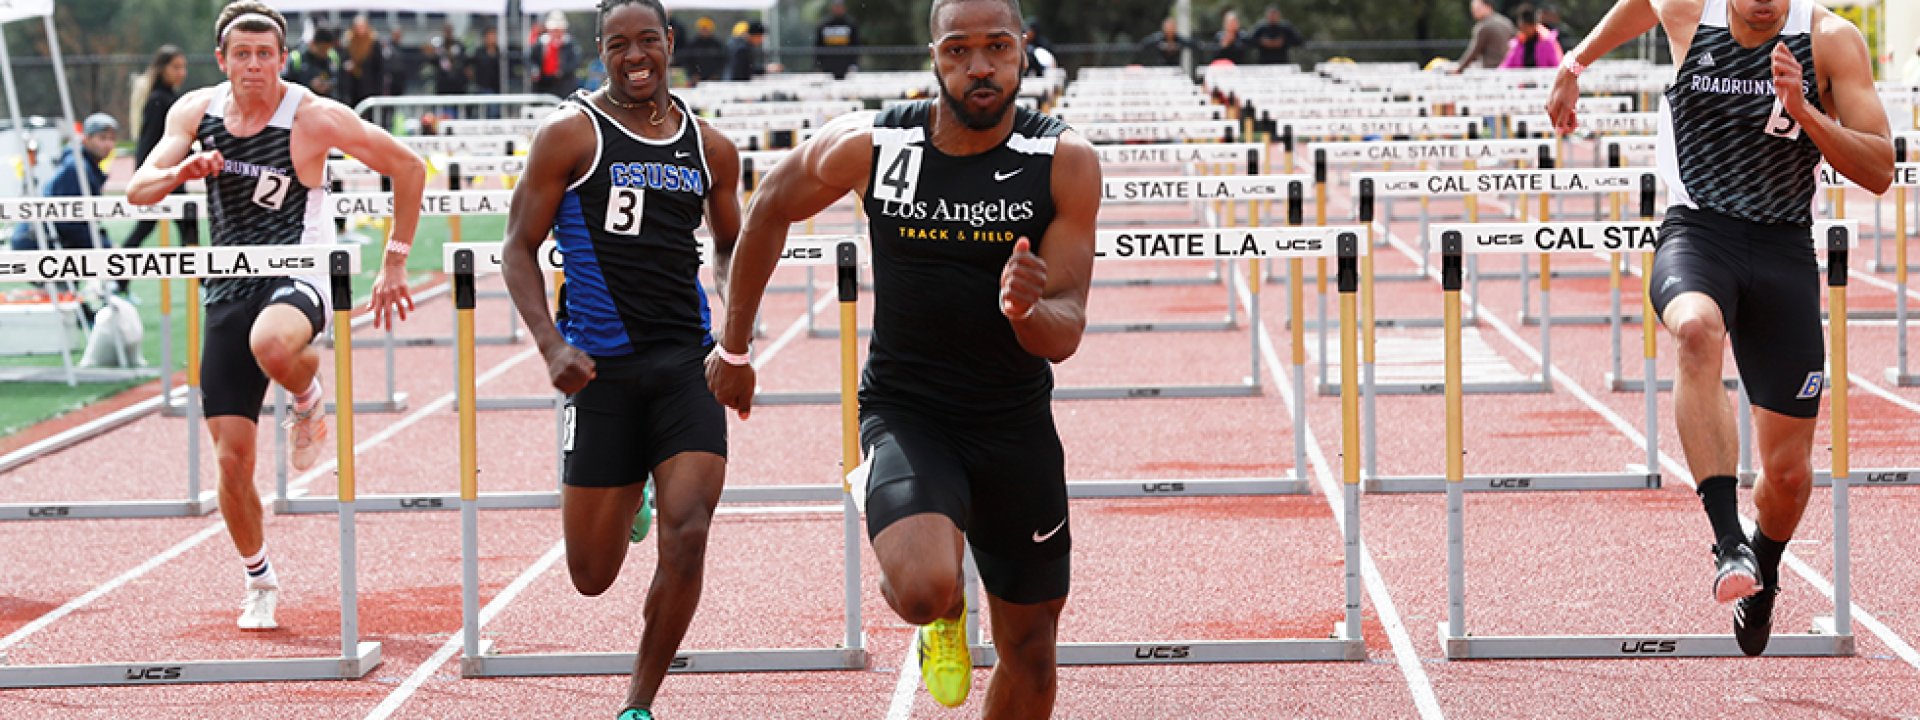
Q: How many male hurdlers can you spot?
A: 4